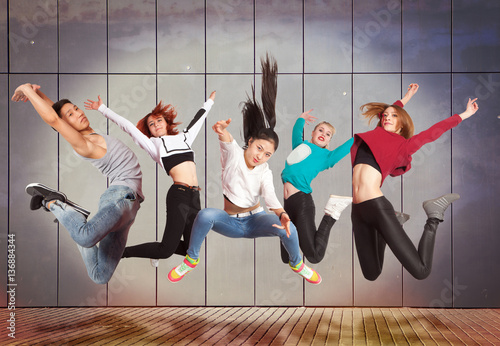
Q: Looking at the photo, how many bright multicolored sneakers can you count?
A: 2